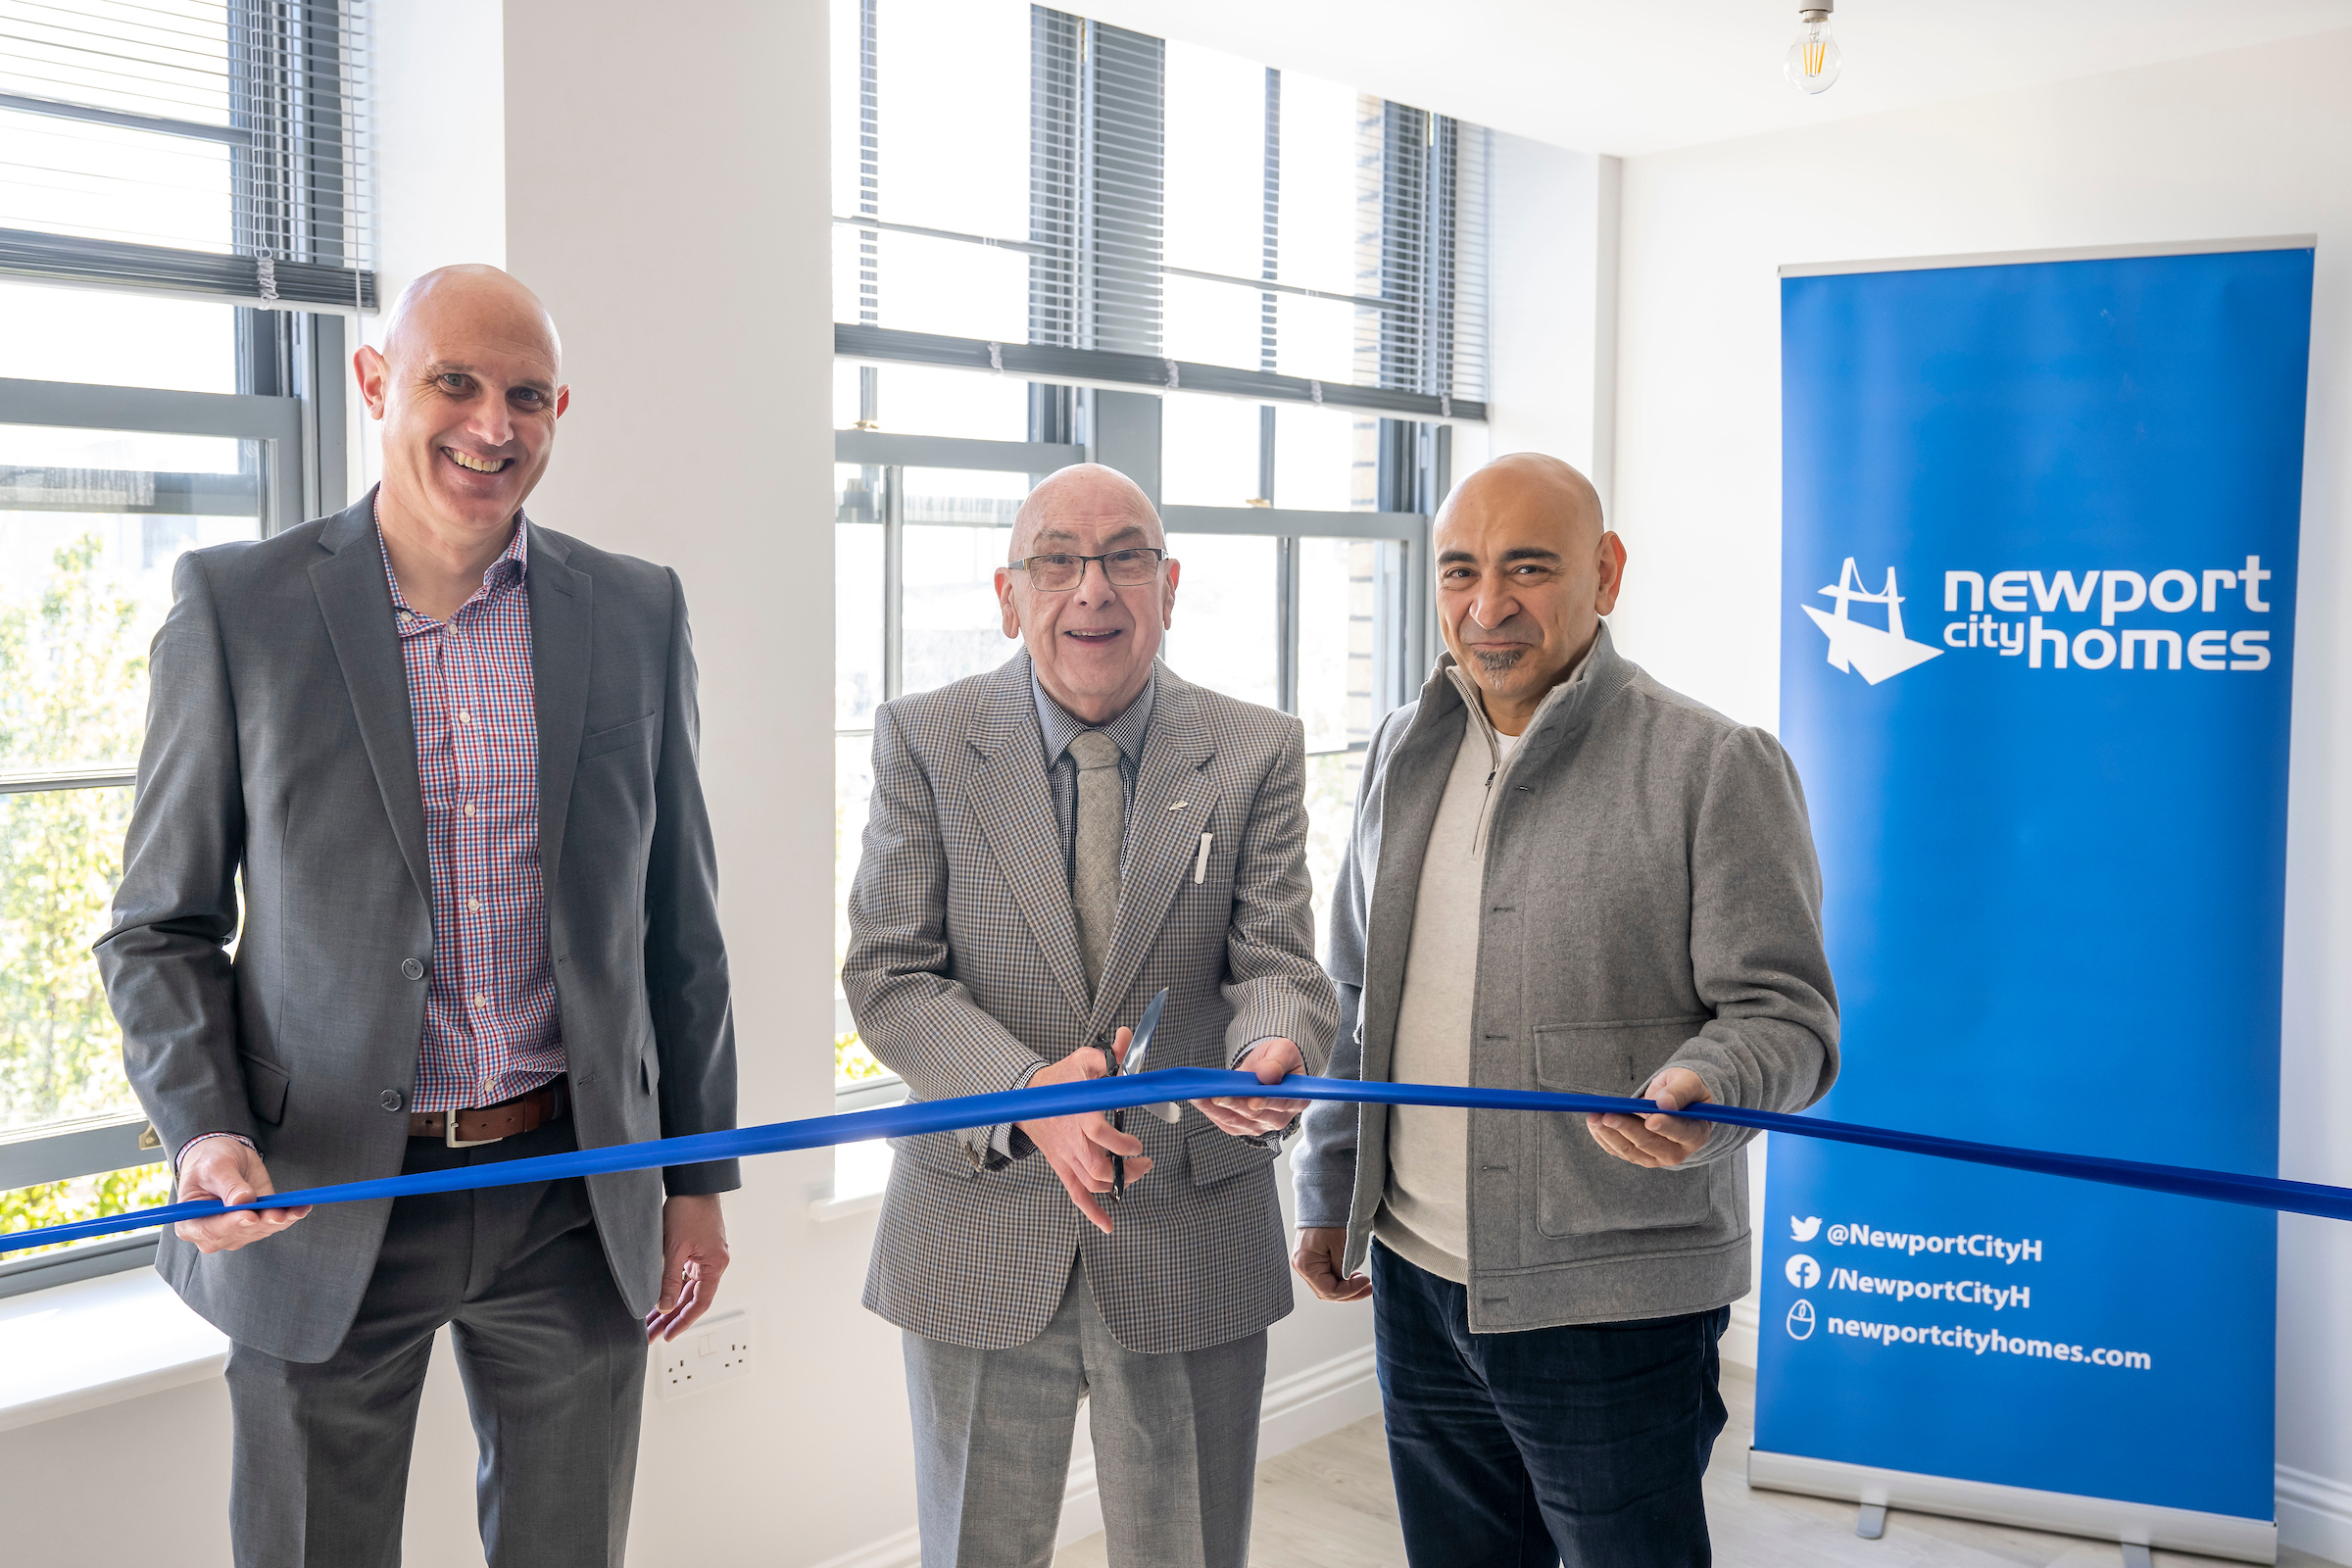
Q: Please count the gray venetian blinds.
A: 2